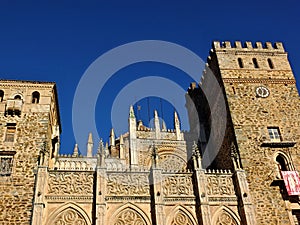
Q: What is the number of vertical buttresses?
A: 5